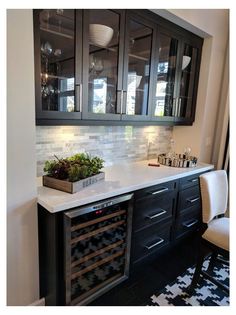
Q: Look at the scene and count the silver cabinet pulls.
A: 11